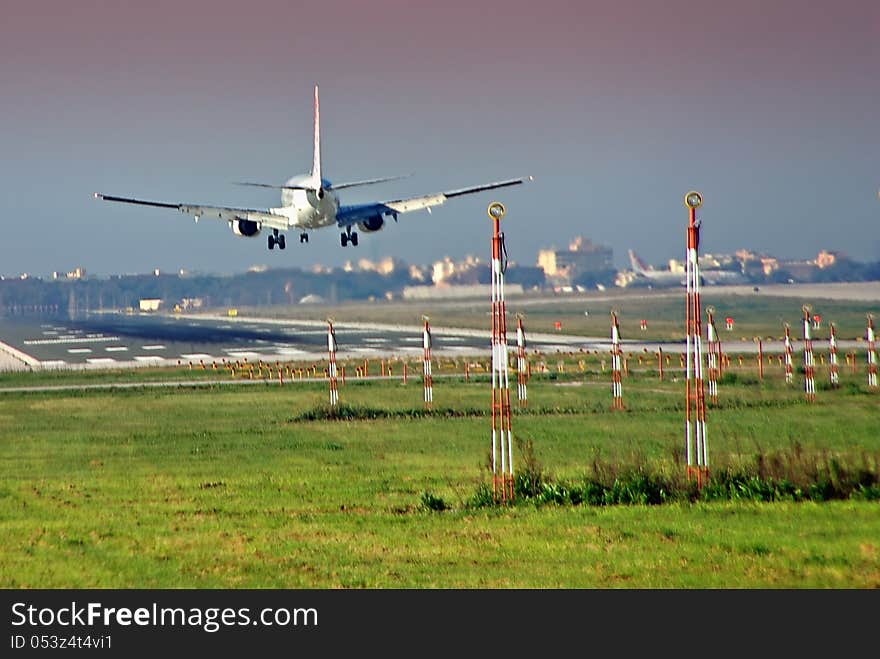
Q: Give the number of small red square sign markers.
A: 4